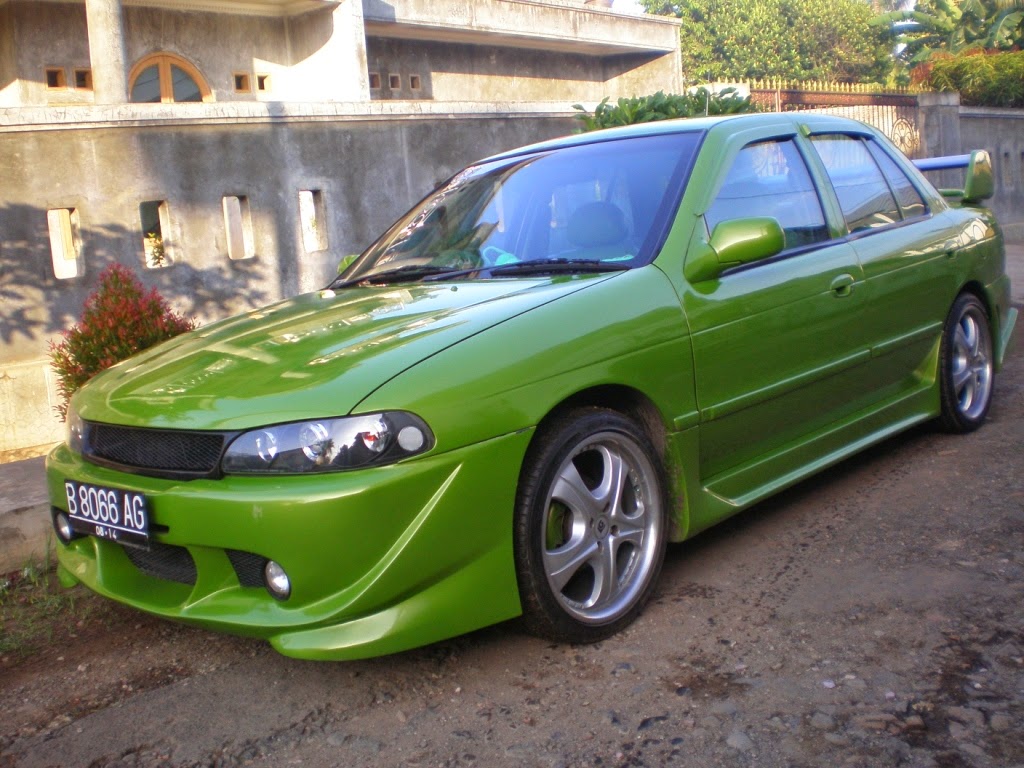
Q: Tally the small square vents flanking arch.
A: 4